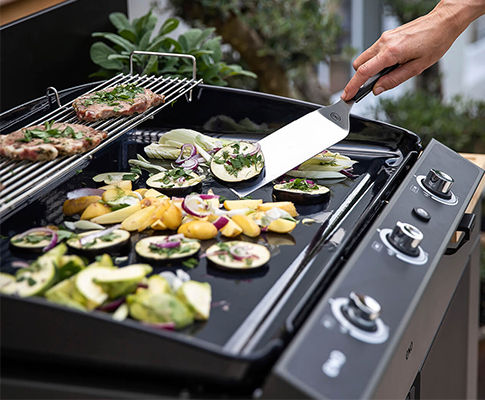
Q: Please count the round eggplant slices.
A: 7